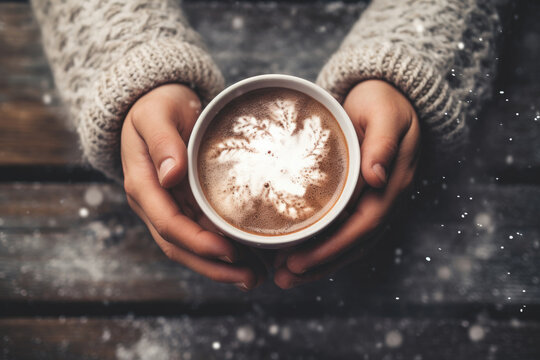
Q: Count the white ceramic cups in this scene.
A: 1